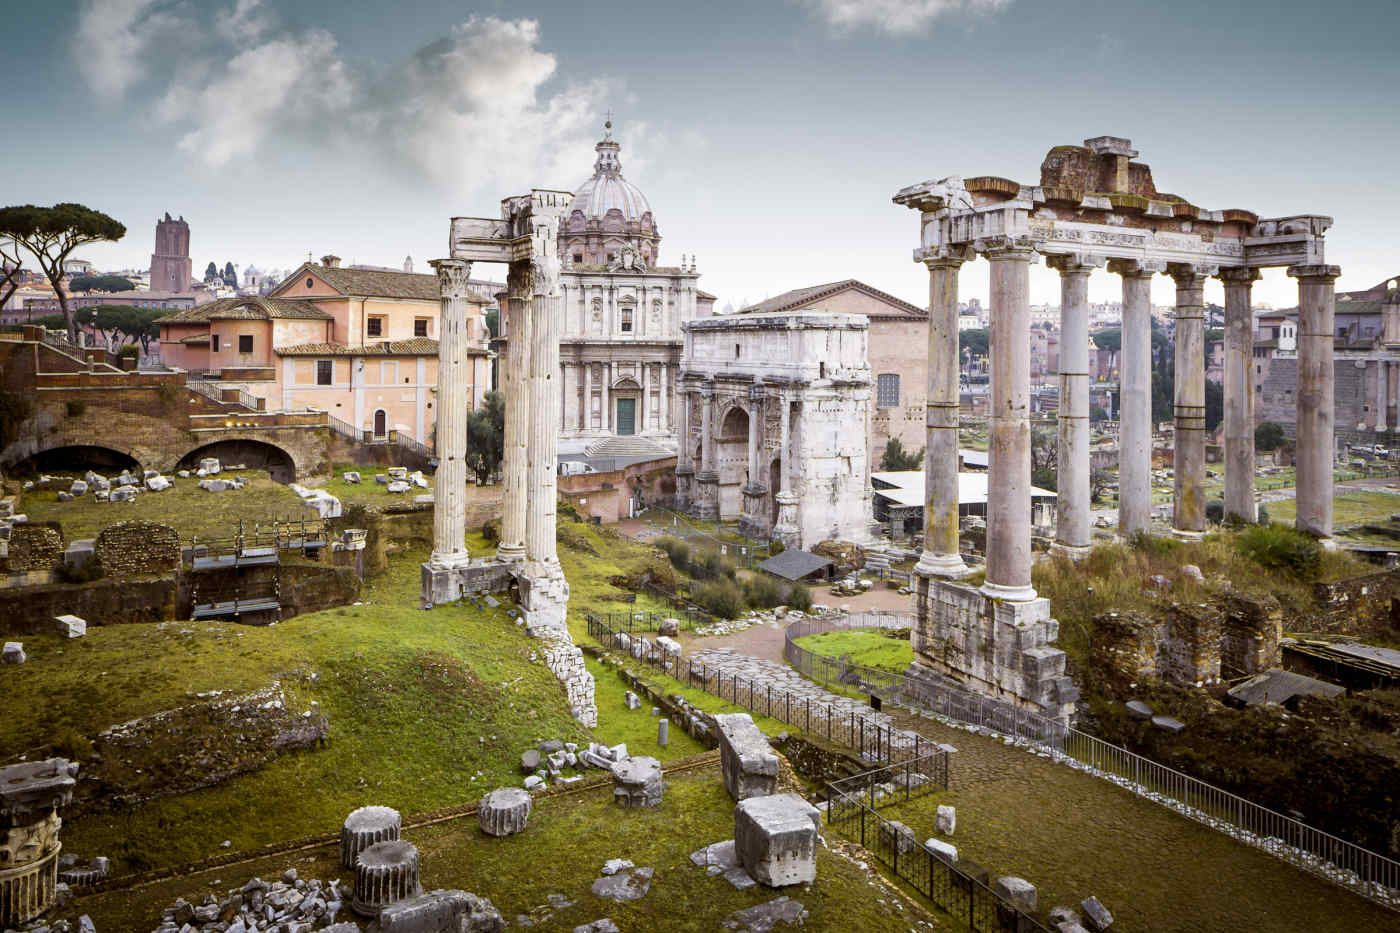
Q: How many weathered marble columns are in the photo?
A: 10